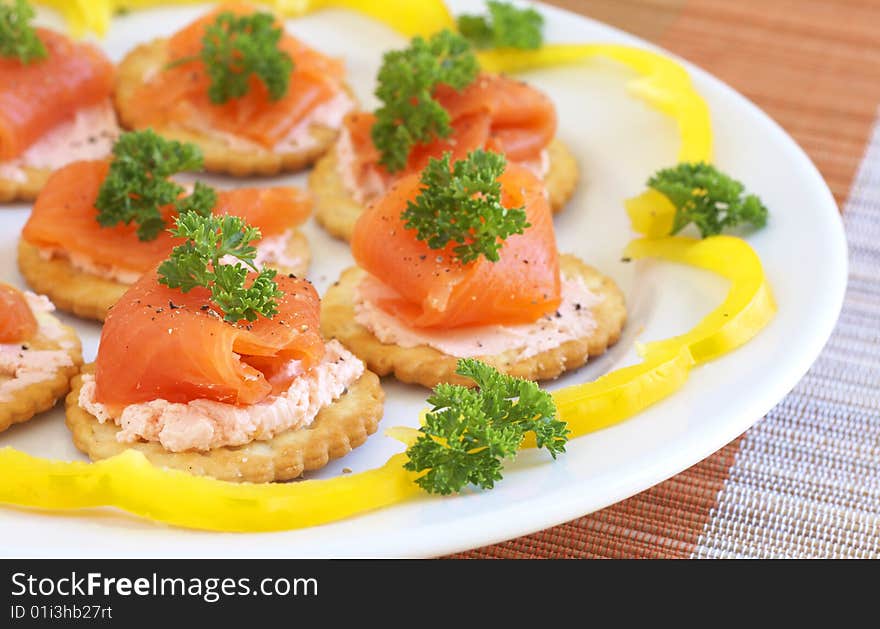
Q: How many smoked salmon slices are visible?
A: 7